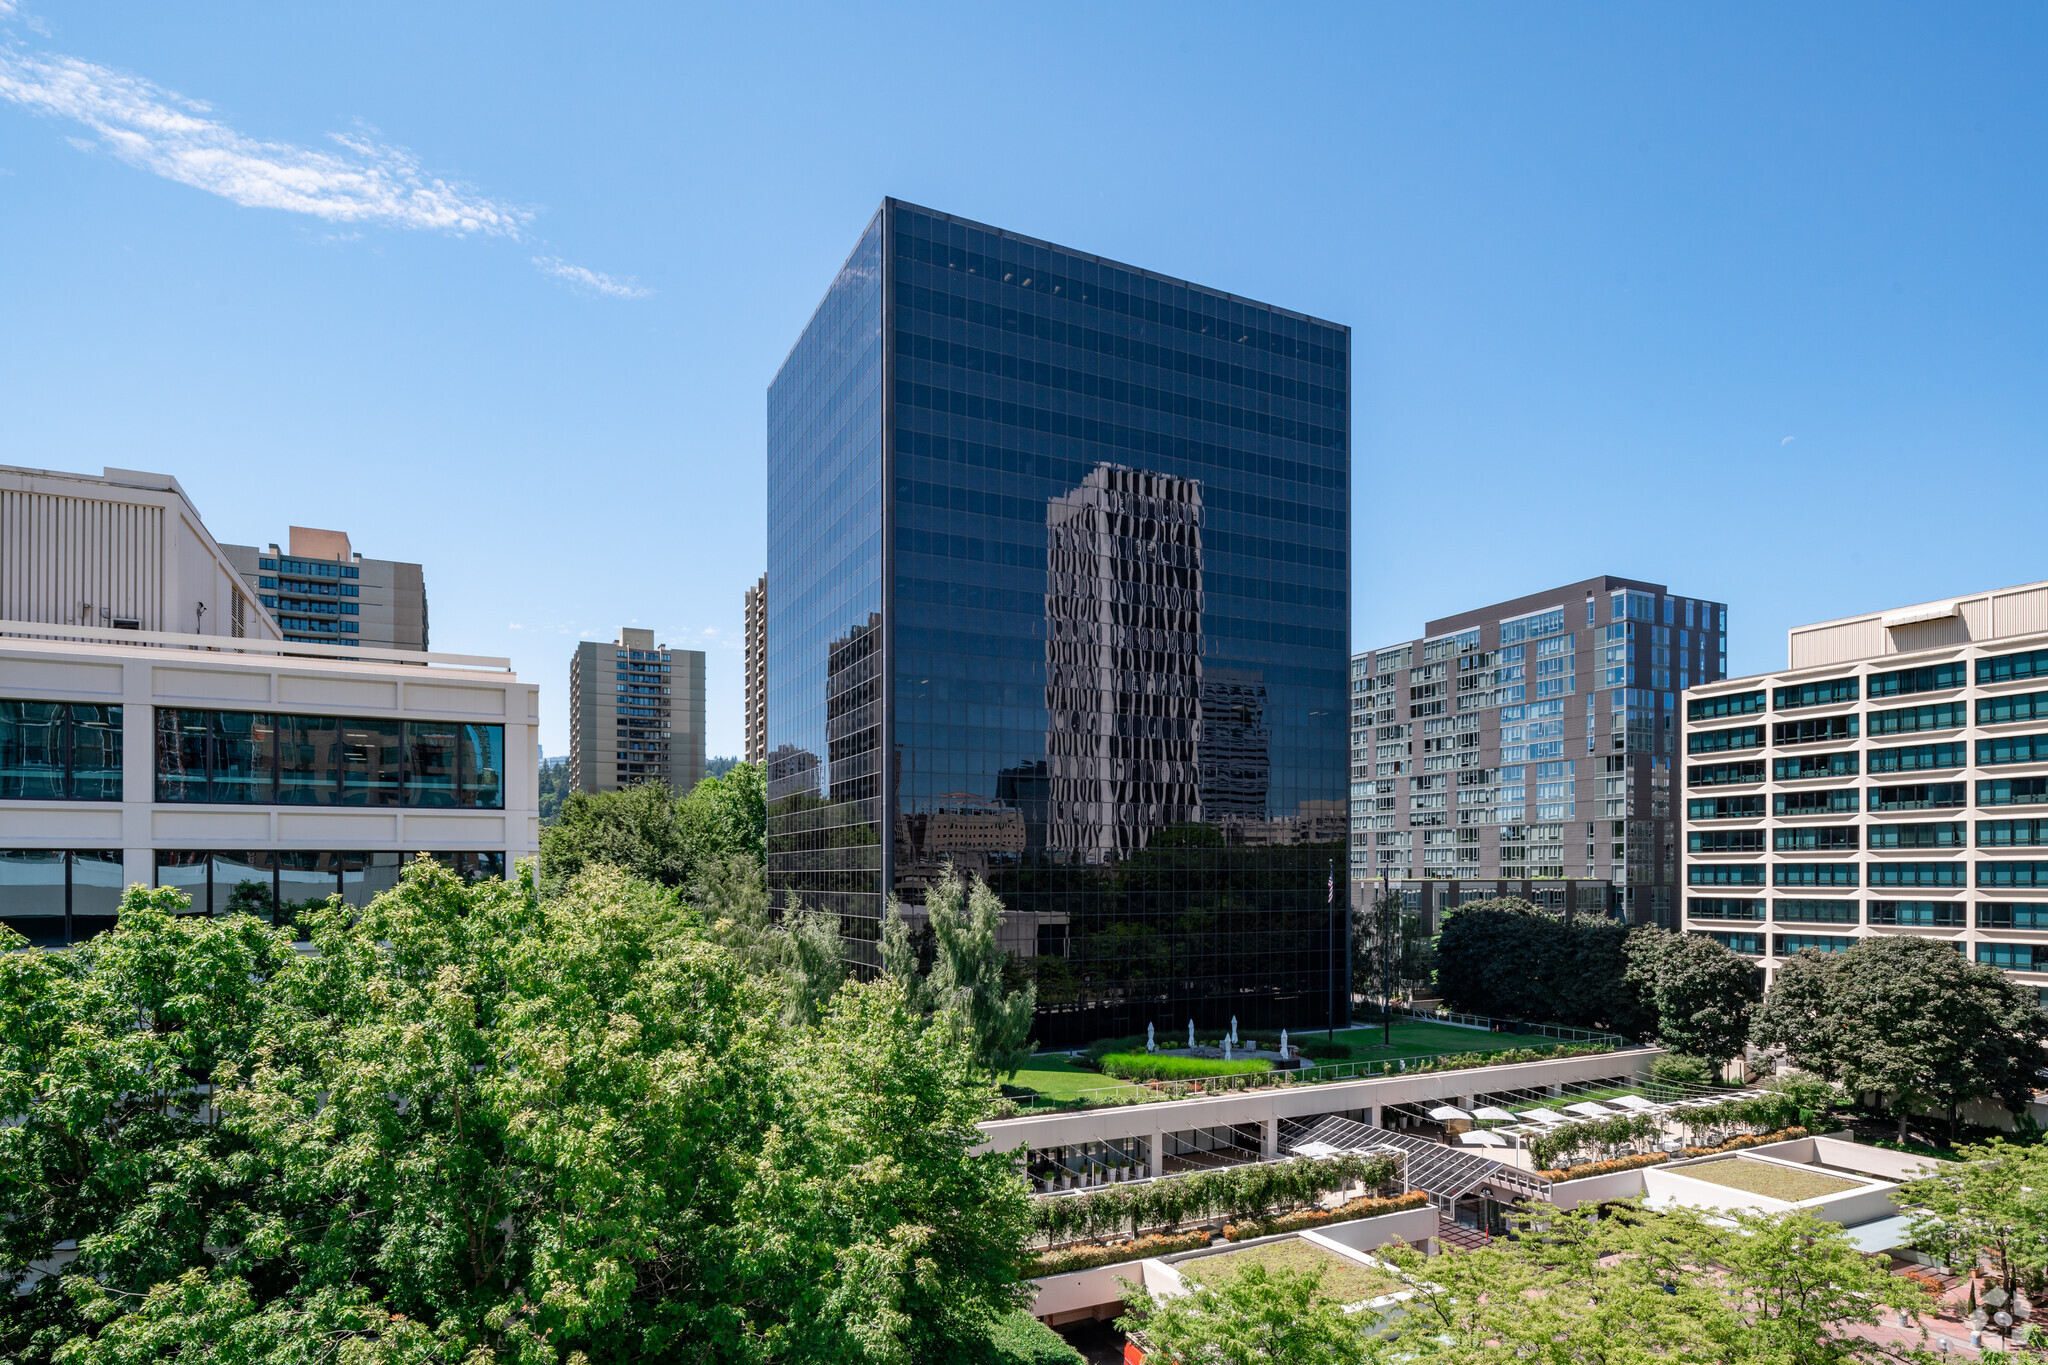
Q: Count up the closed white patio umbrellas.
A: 5